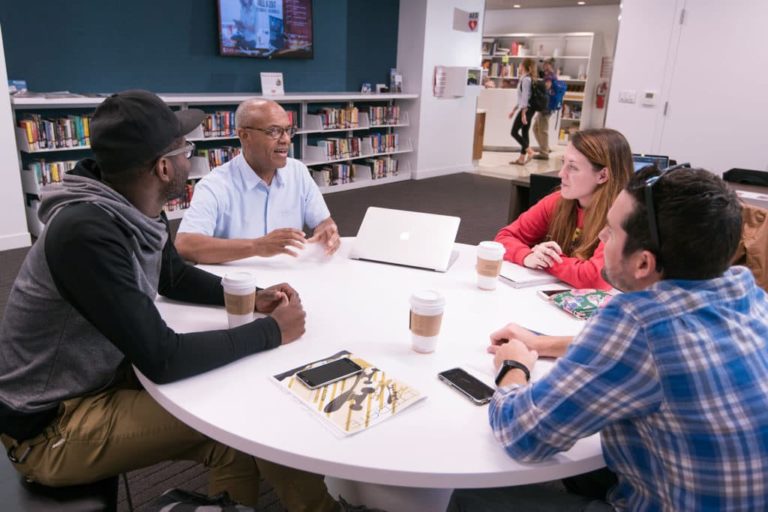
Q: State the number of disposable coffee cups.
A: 3